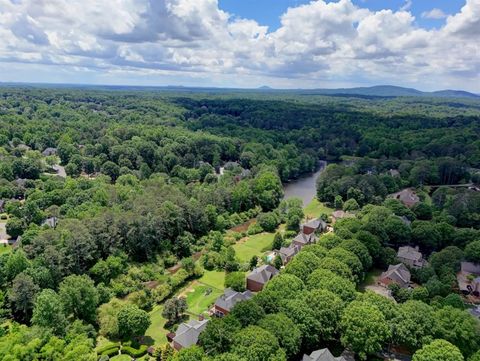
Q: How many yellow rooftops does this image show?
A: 0